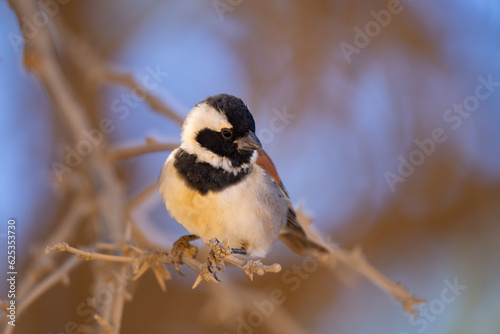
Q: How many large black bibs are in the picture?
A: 1